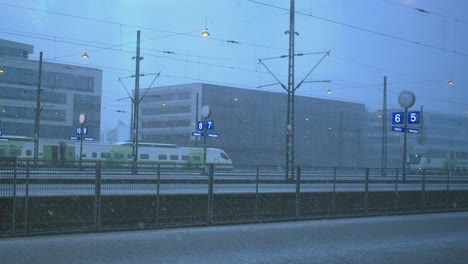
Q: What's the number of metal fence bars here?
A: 12